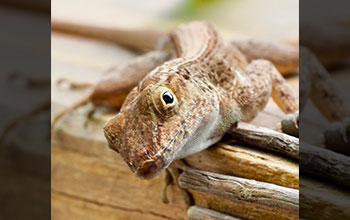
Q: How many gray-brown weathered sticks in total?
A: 3